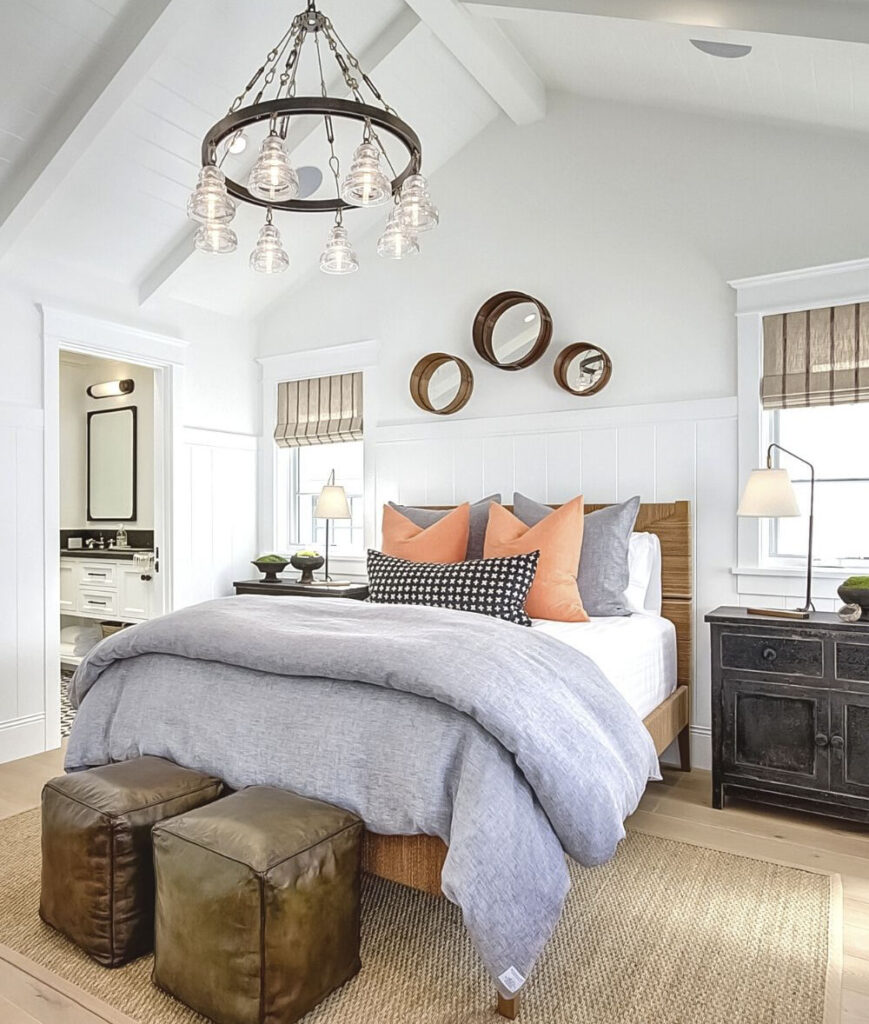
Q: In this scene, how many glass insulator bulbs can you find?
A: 8